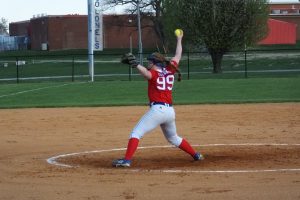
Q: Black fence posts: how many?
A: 5